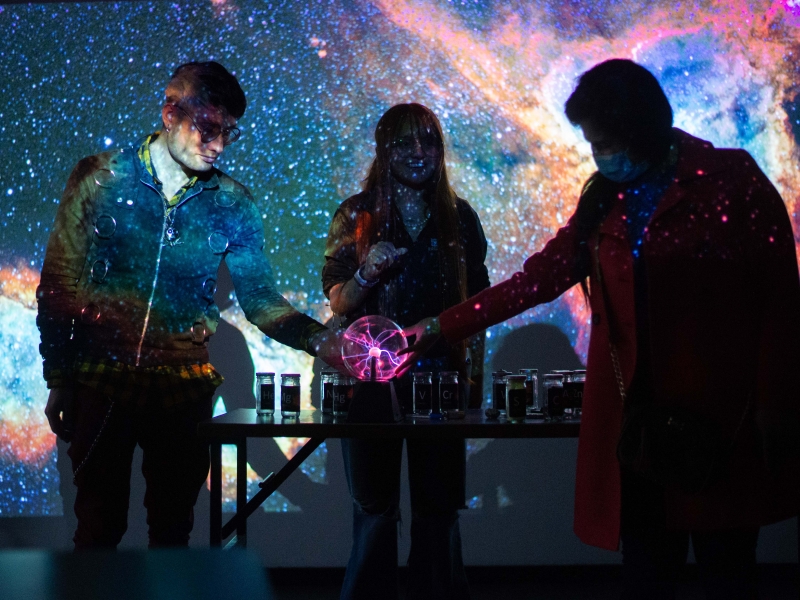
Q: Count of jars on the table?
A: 12